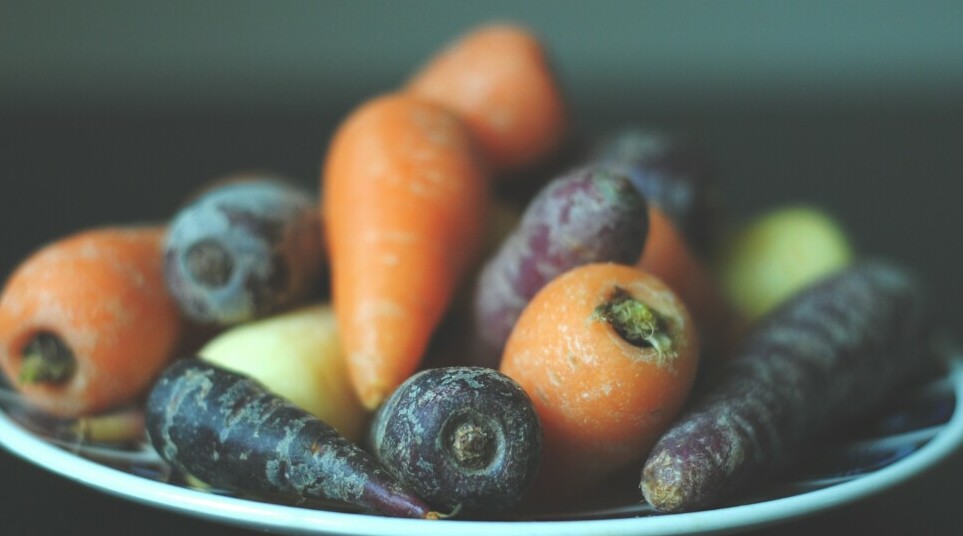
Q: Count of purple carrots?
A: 6